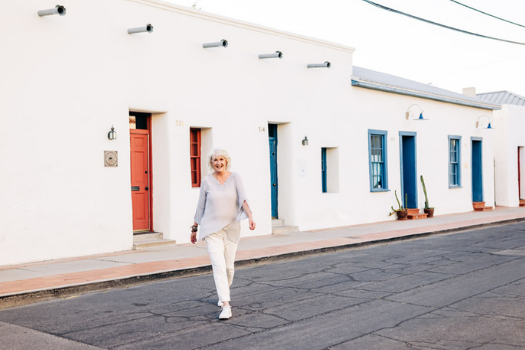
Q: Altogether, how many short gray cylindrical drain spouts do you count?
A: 5